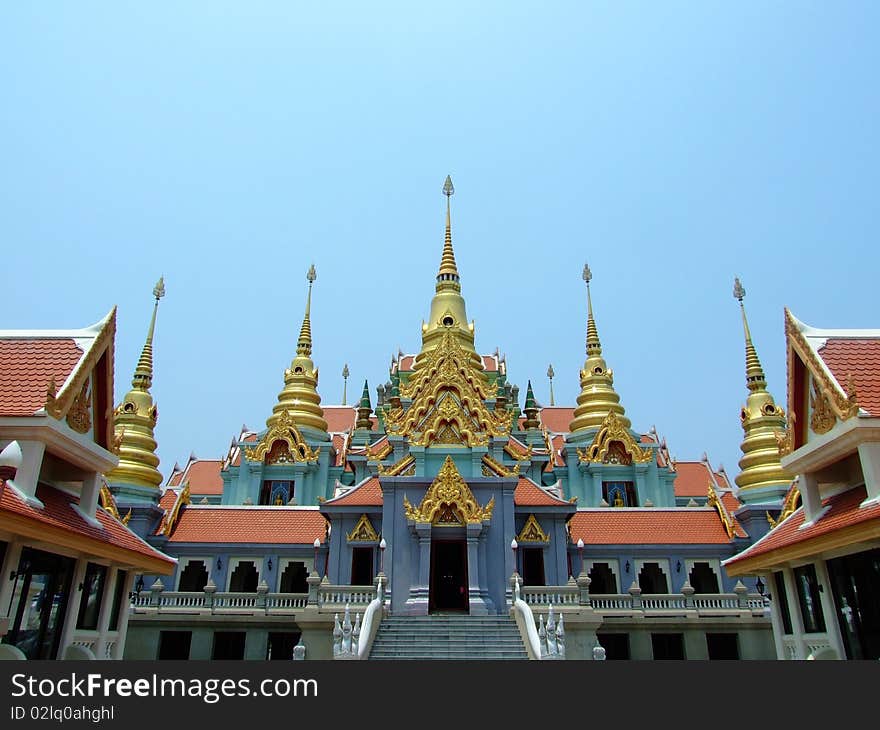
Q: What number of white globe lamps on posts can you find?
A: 5